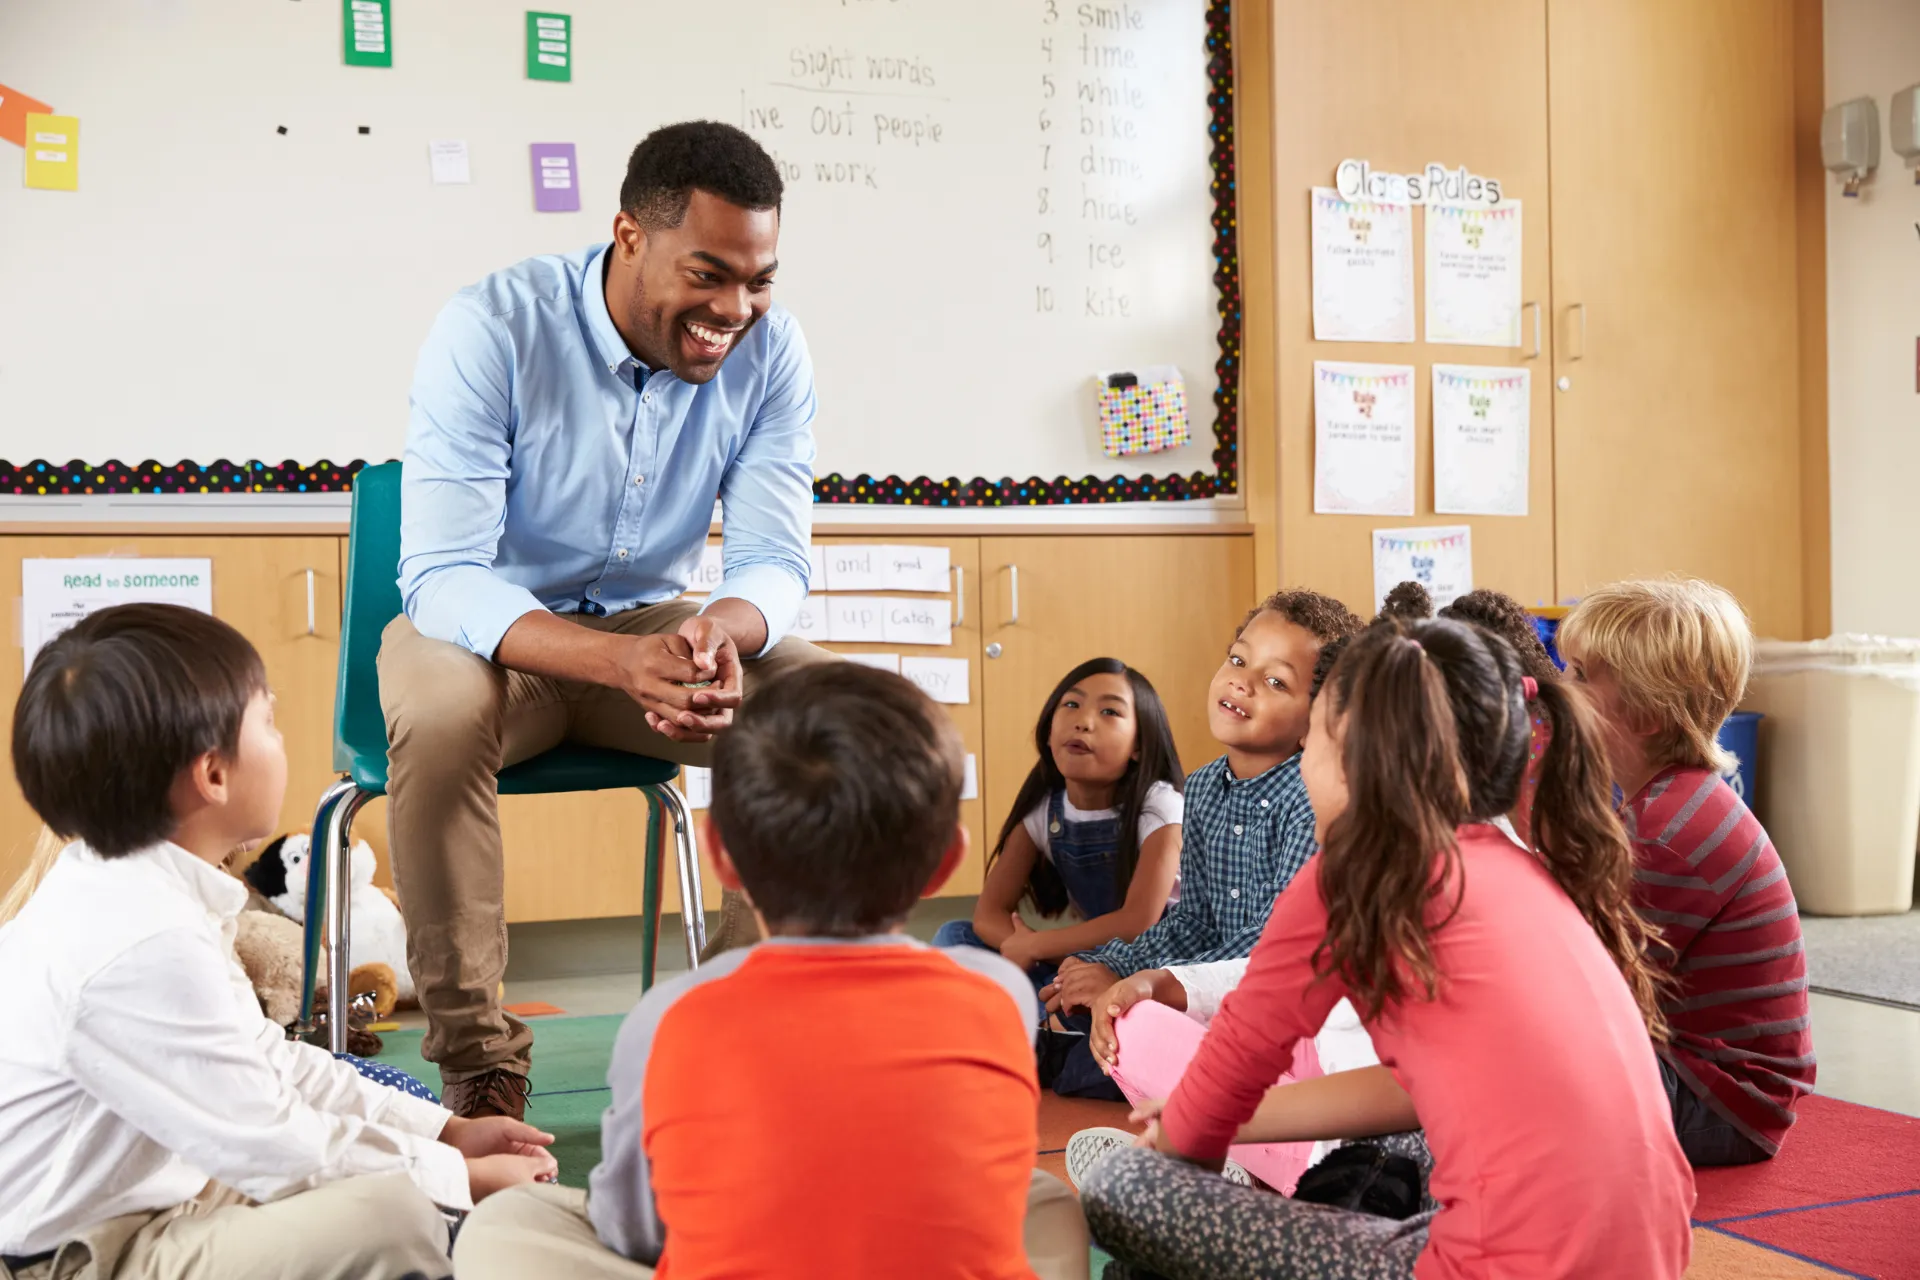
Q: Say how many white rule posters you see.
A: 5